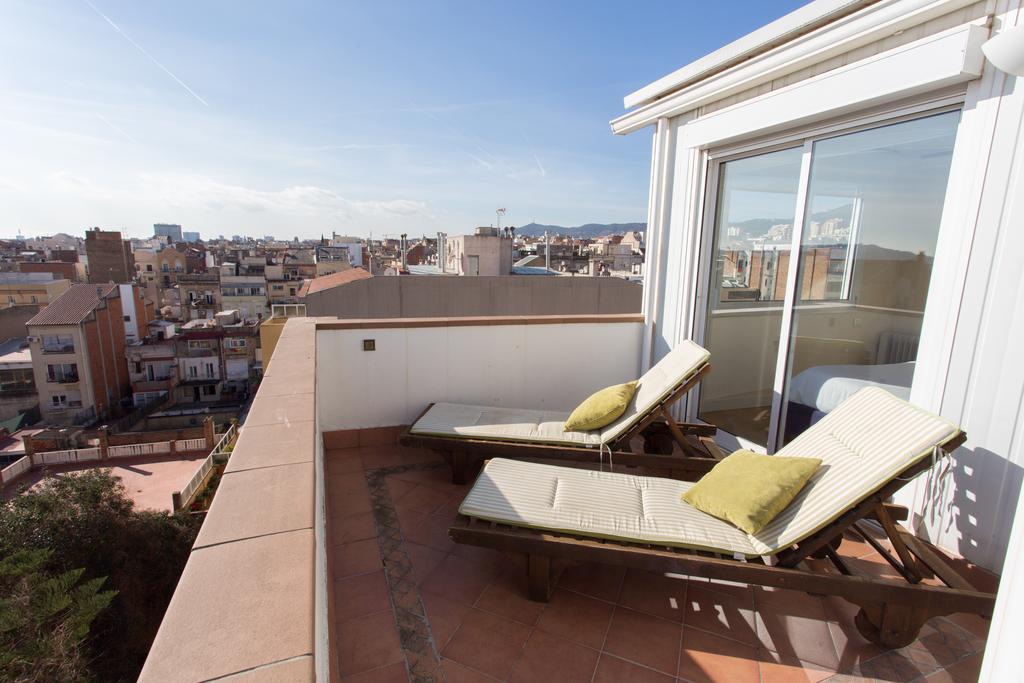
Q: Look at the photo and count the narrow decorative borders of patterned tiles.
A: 1